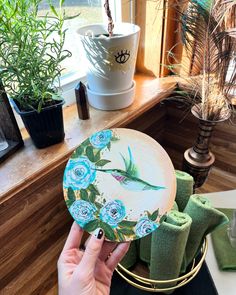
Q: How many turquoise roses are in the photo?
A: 5